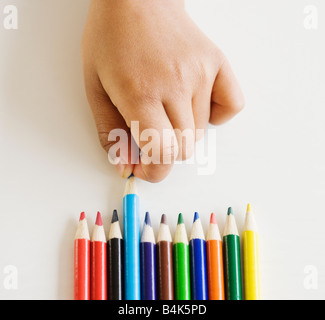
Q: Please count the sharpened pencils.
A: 11